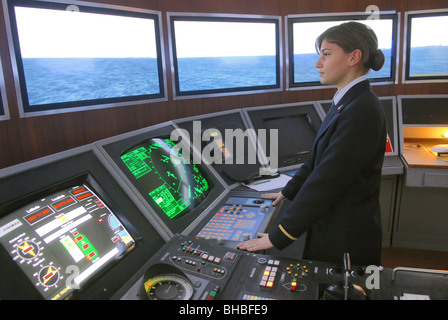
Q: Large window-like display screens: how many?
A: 4